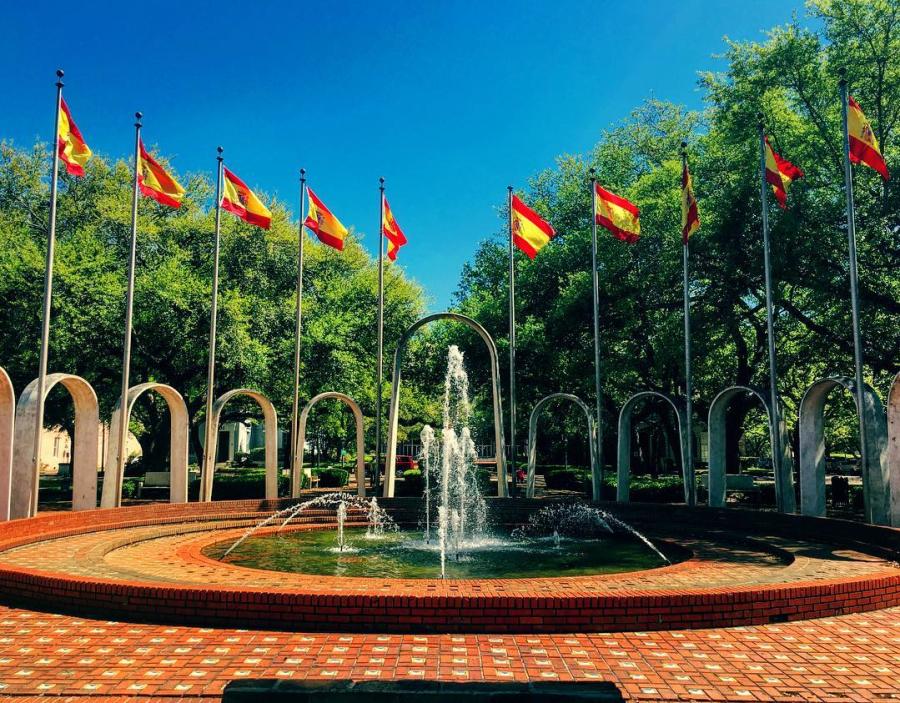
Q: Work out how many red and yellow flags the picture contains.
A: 10